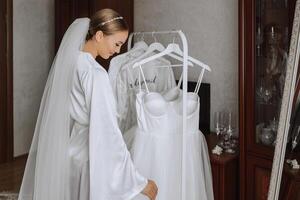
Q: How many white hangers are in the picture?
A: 3